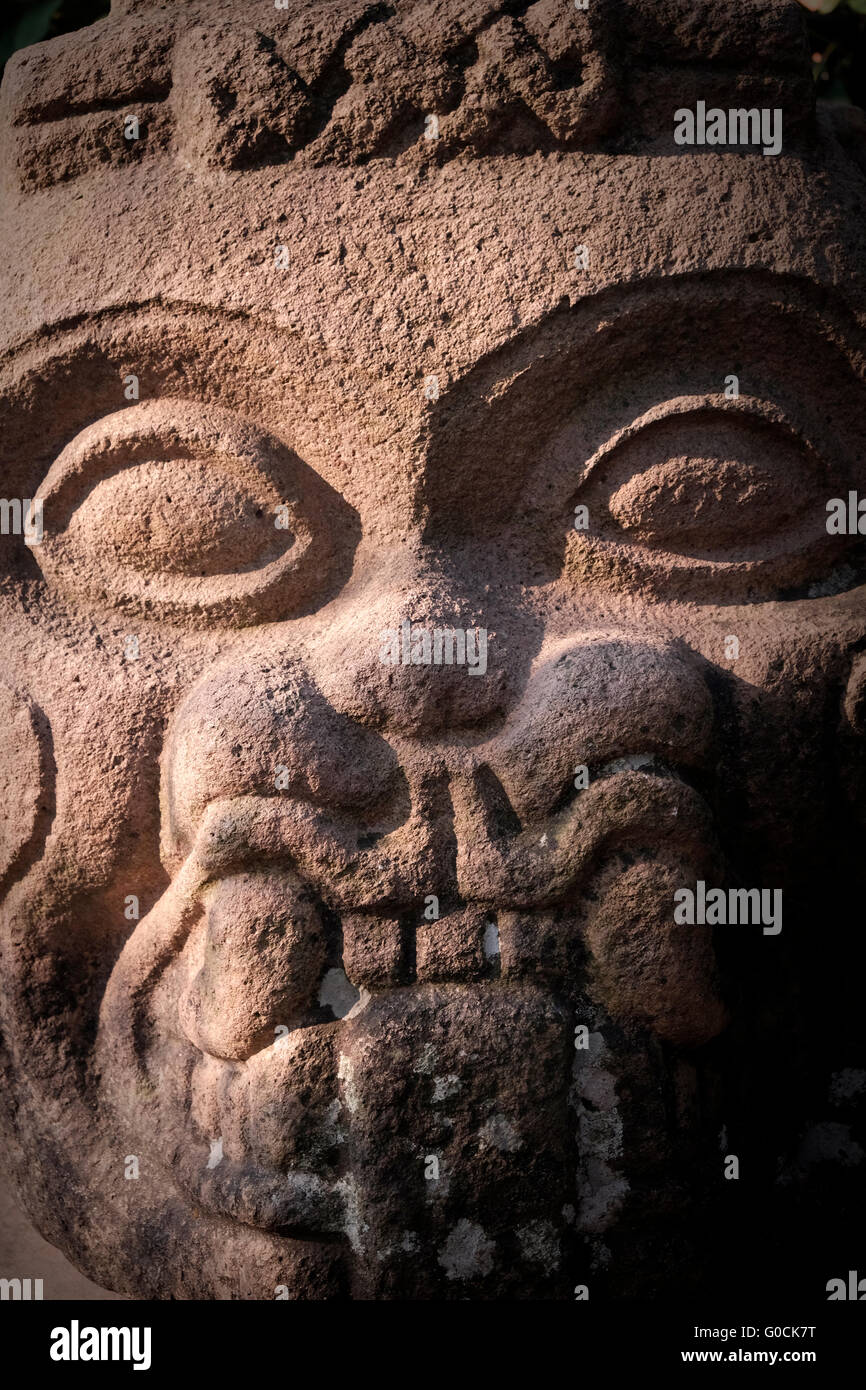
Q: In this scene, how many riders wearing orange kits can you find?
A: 0